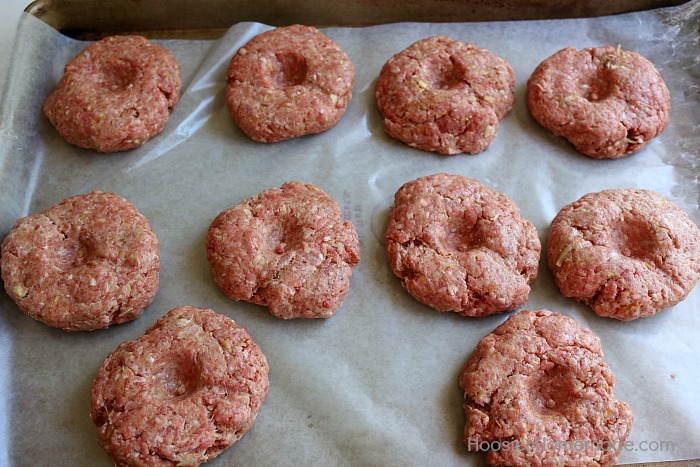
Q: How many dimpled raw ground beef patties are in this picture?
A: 10